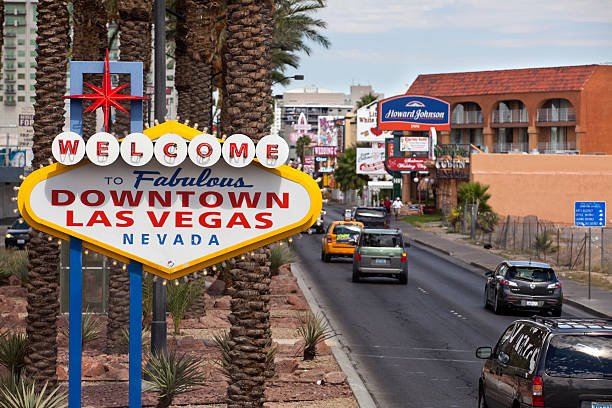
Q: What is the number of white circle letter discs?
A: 7